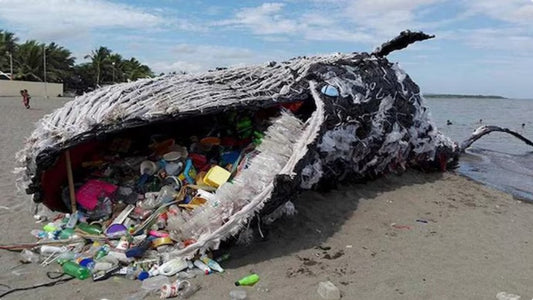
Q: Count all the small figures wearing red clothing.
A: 2